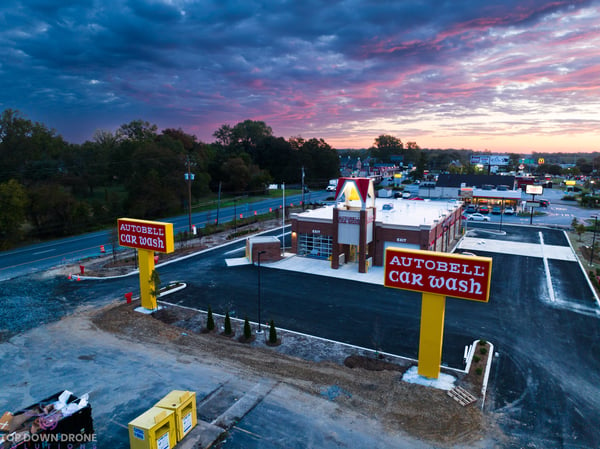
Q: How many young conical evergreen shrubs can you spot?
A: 4